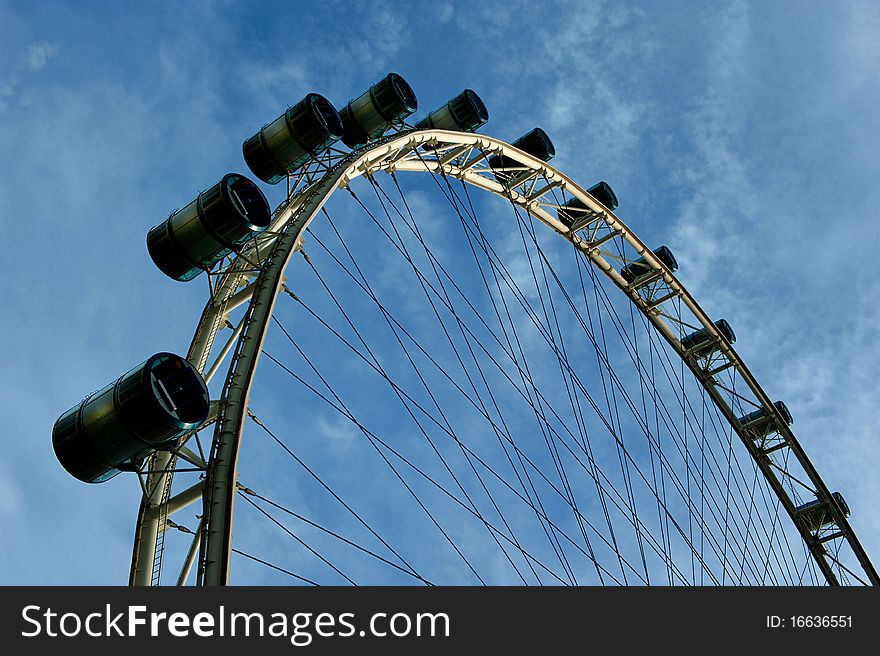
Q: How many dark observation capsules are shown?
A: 11